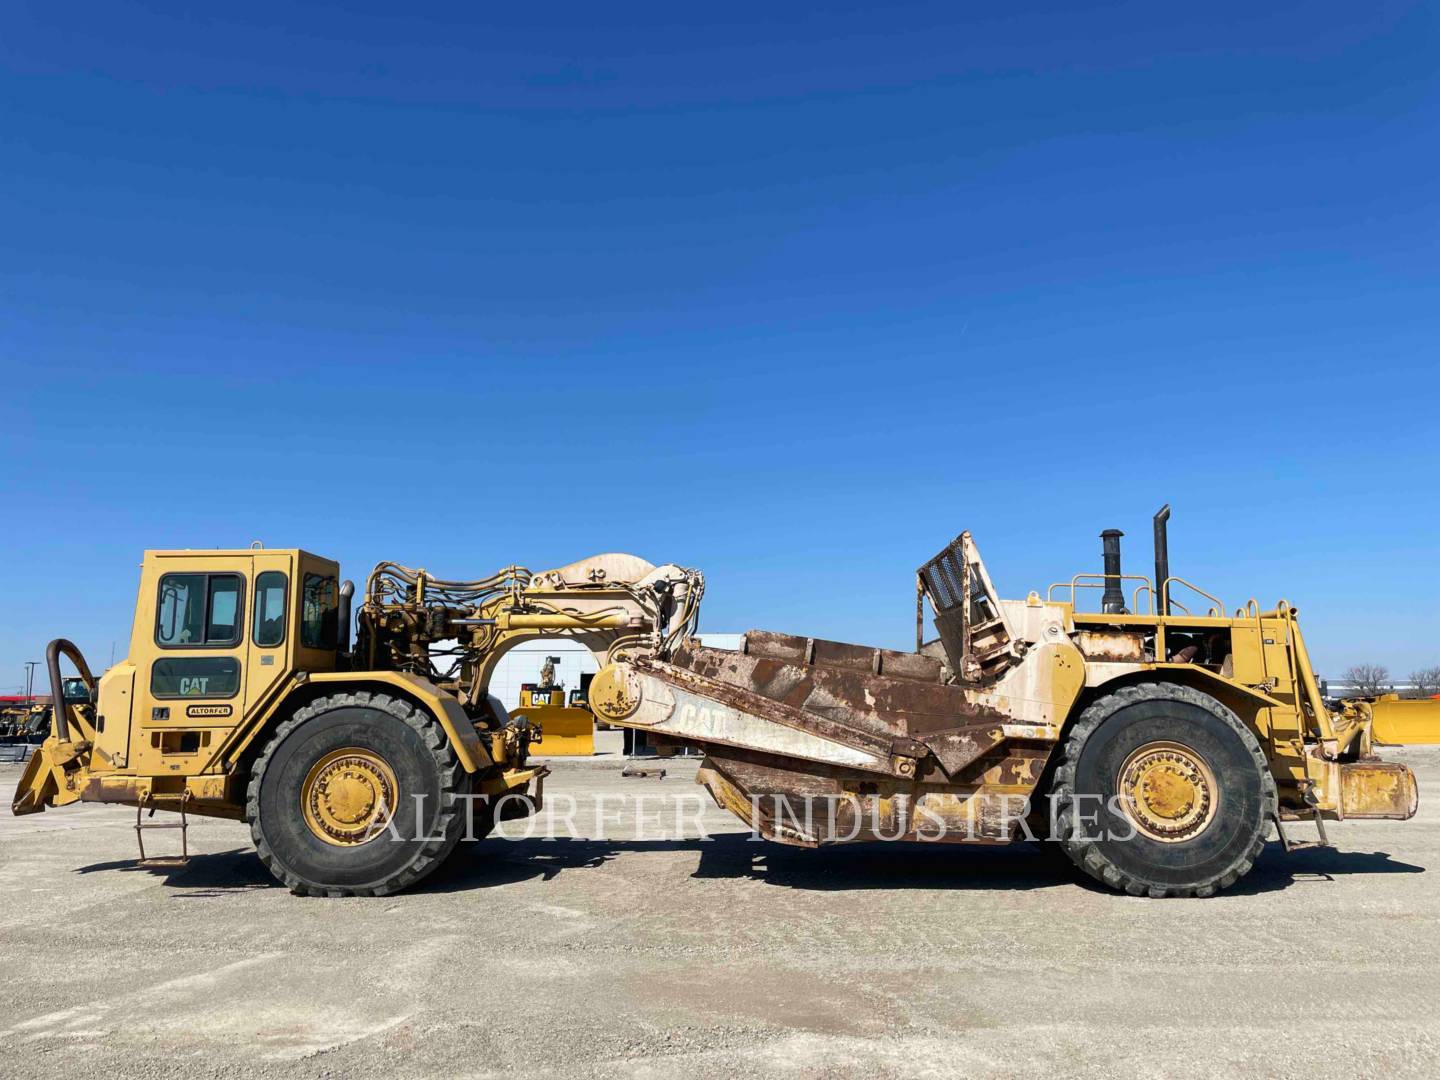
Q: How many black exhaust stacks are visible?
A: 2